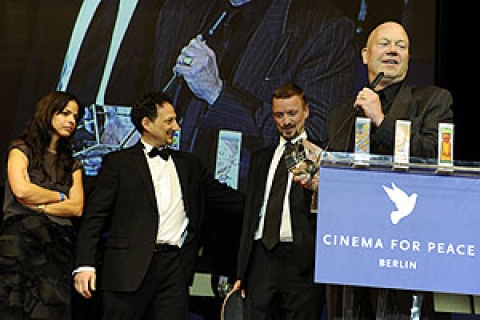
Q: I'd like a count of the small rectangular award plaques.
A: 3